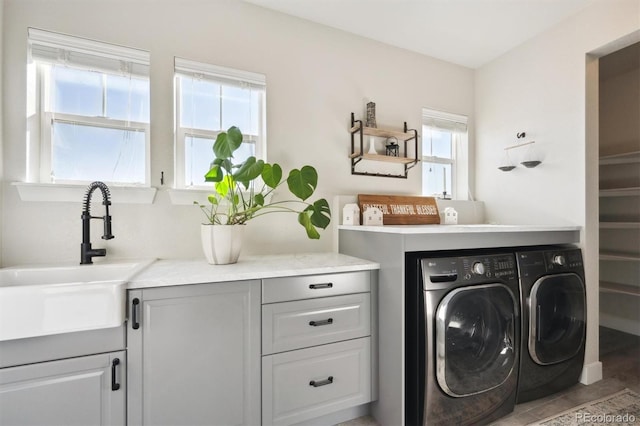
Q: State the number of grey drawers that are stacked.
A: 3